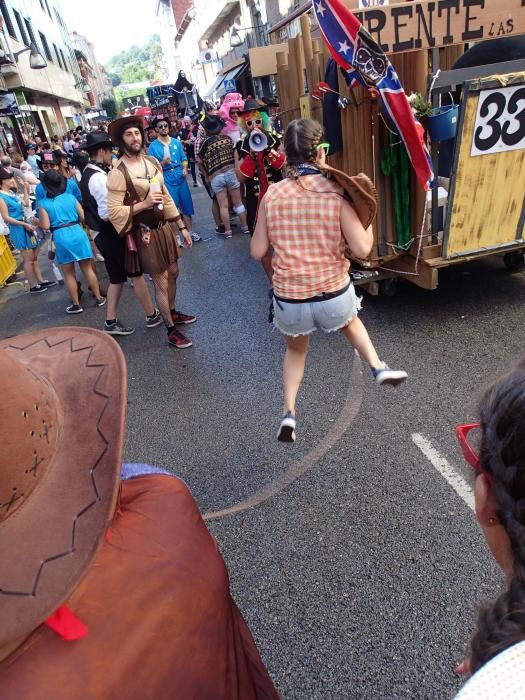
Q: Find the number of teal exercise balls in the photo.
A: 0